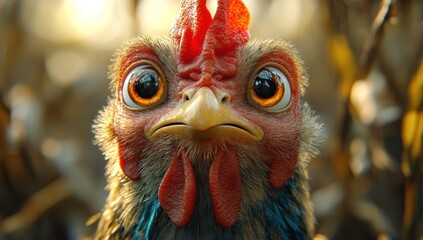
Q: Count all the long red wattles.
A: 2